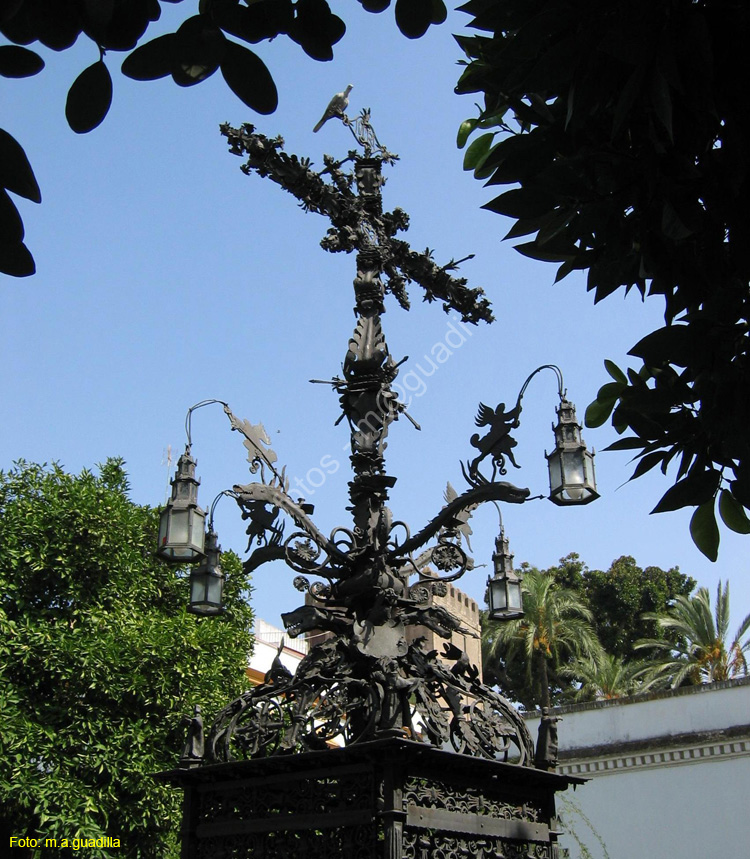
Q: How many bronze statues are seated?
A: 0